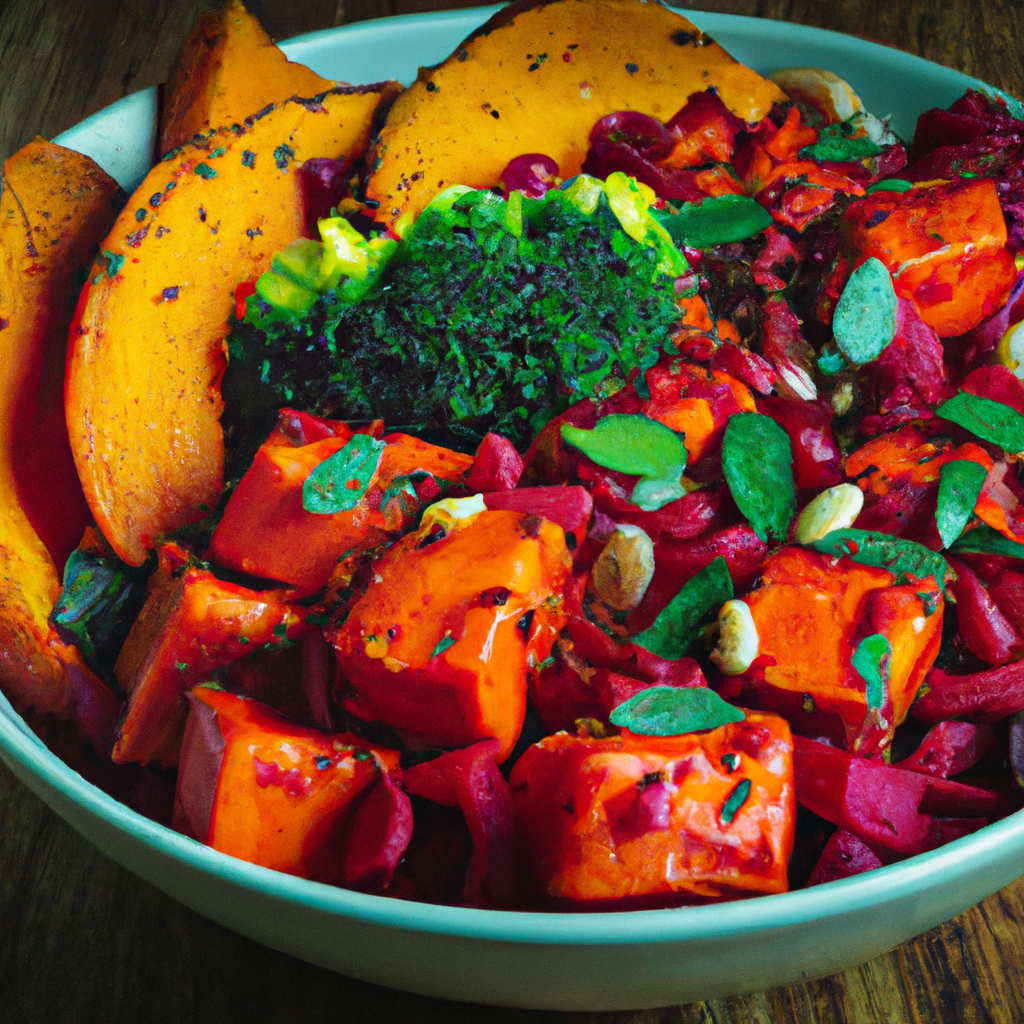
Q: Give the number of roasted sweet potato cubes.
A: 7